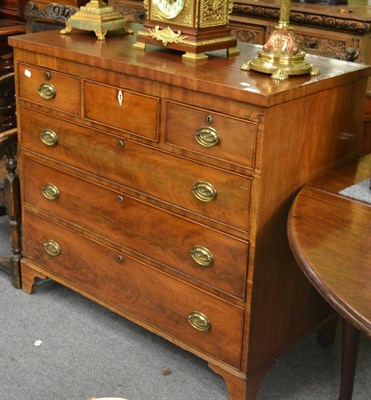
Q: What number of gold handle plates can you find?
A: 8